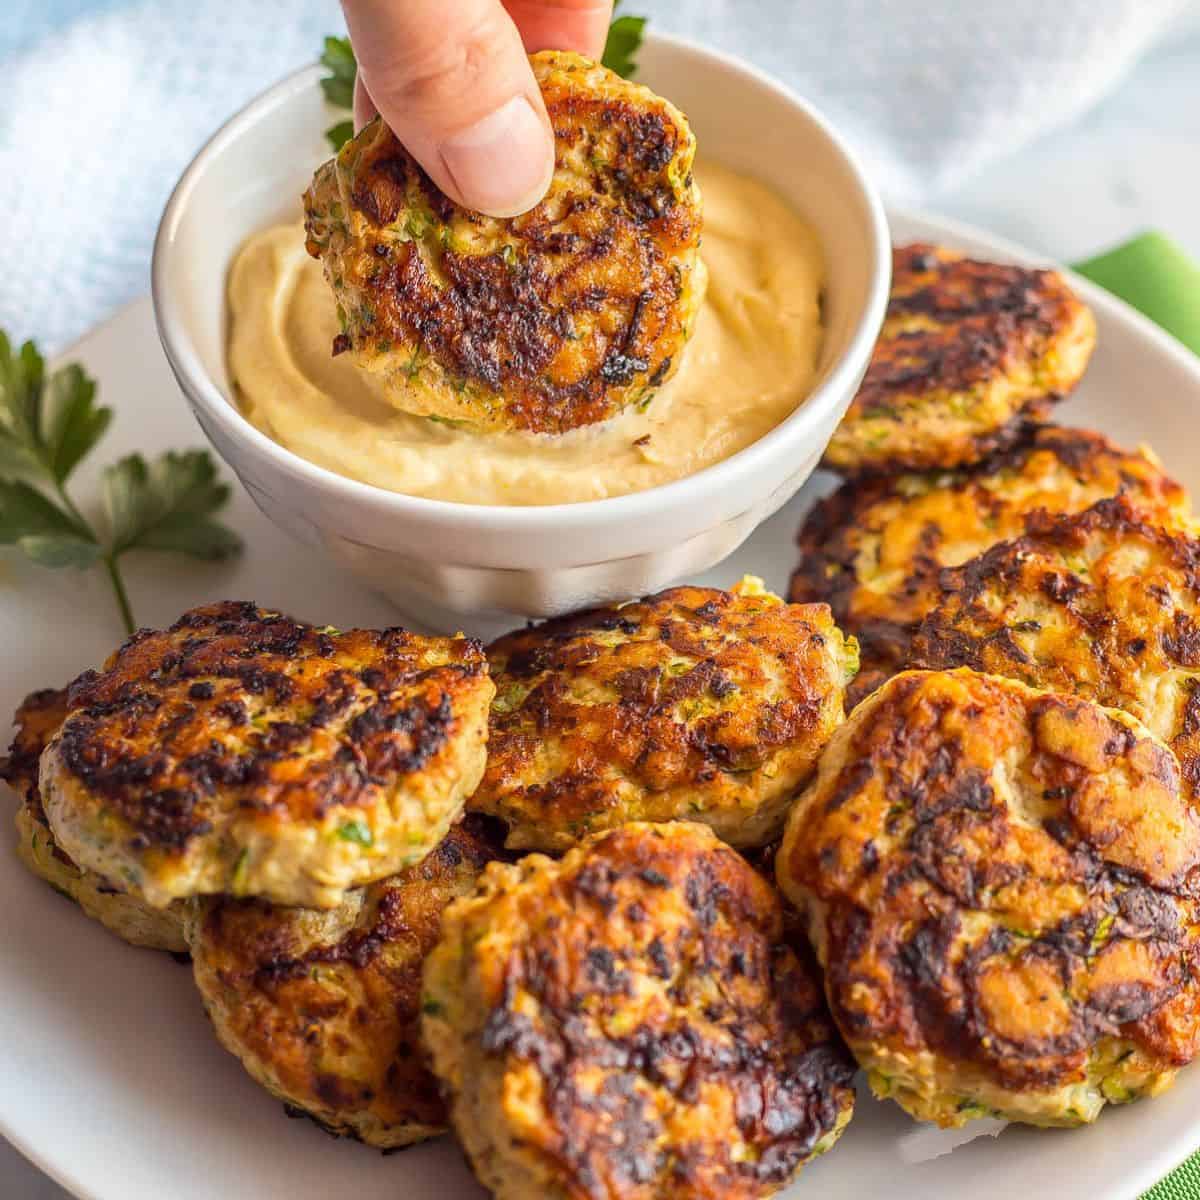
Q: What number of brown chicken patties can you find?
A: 10